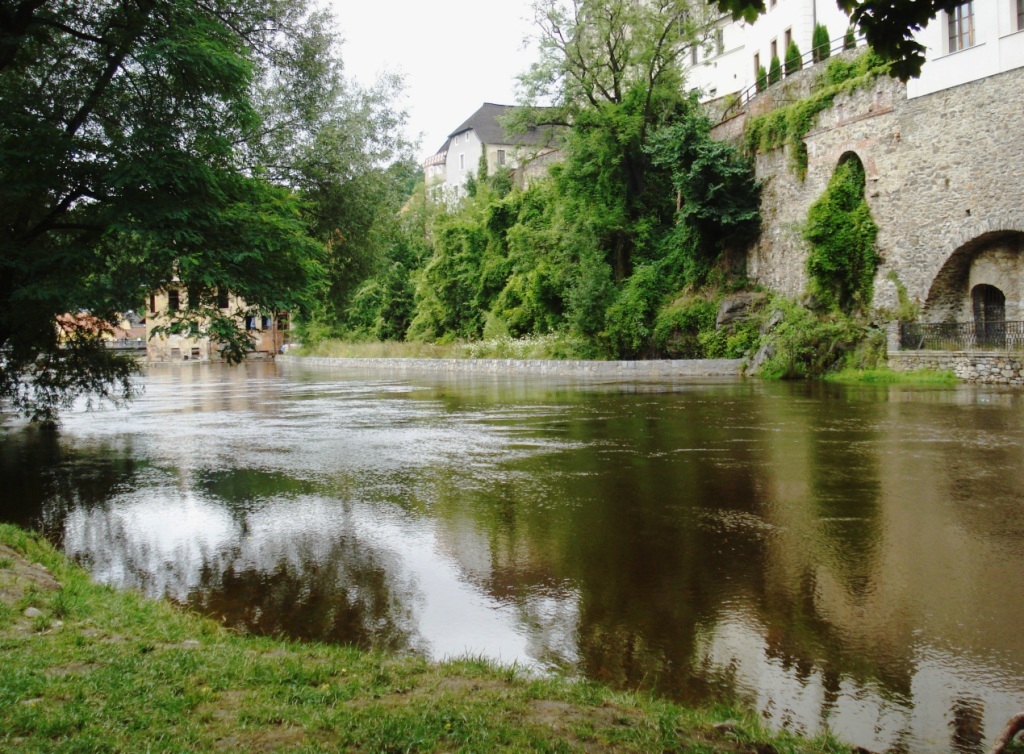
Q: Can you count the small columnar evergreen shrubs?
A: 5